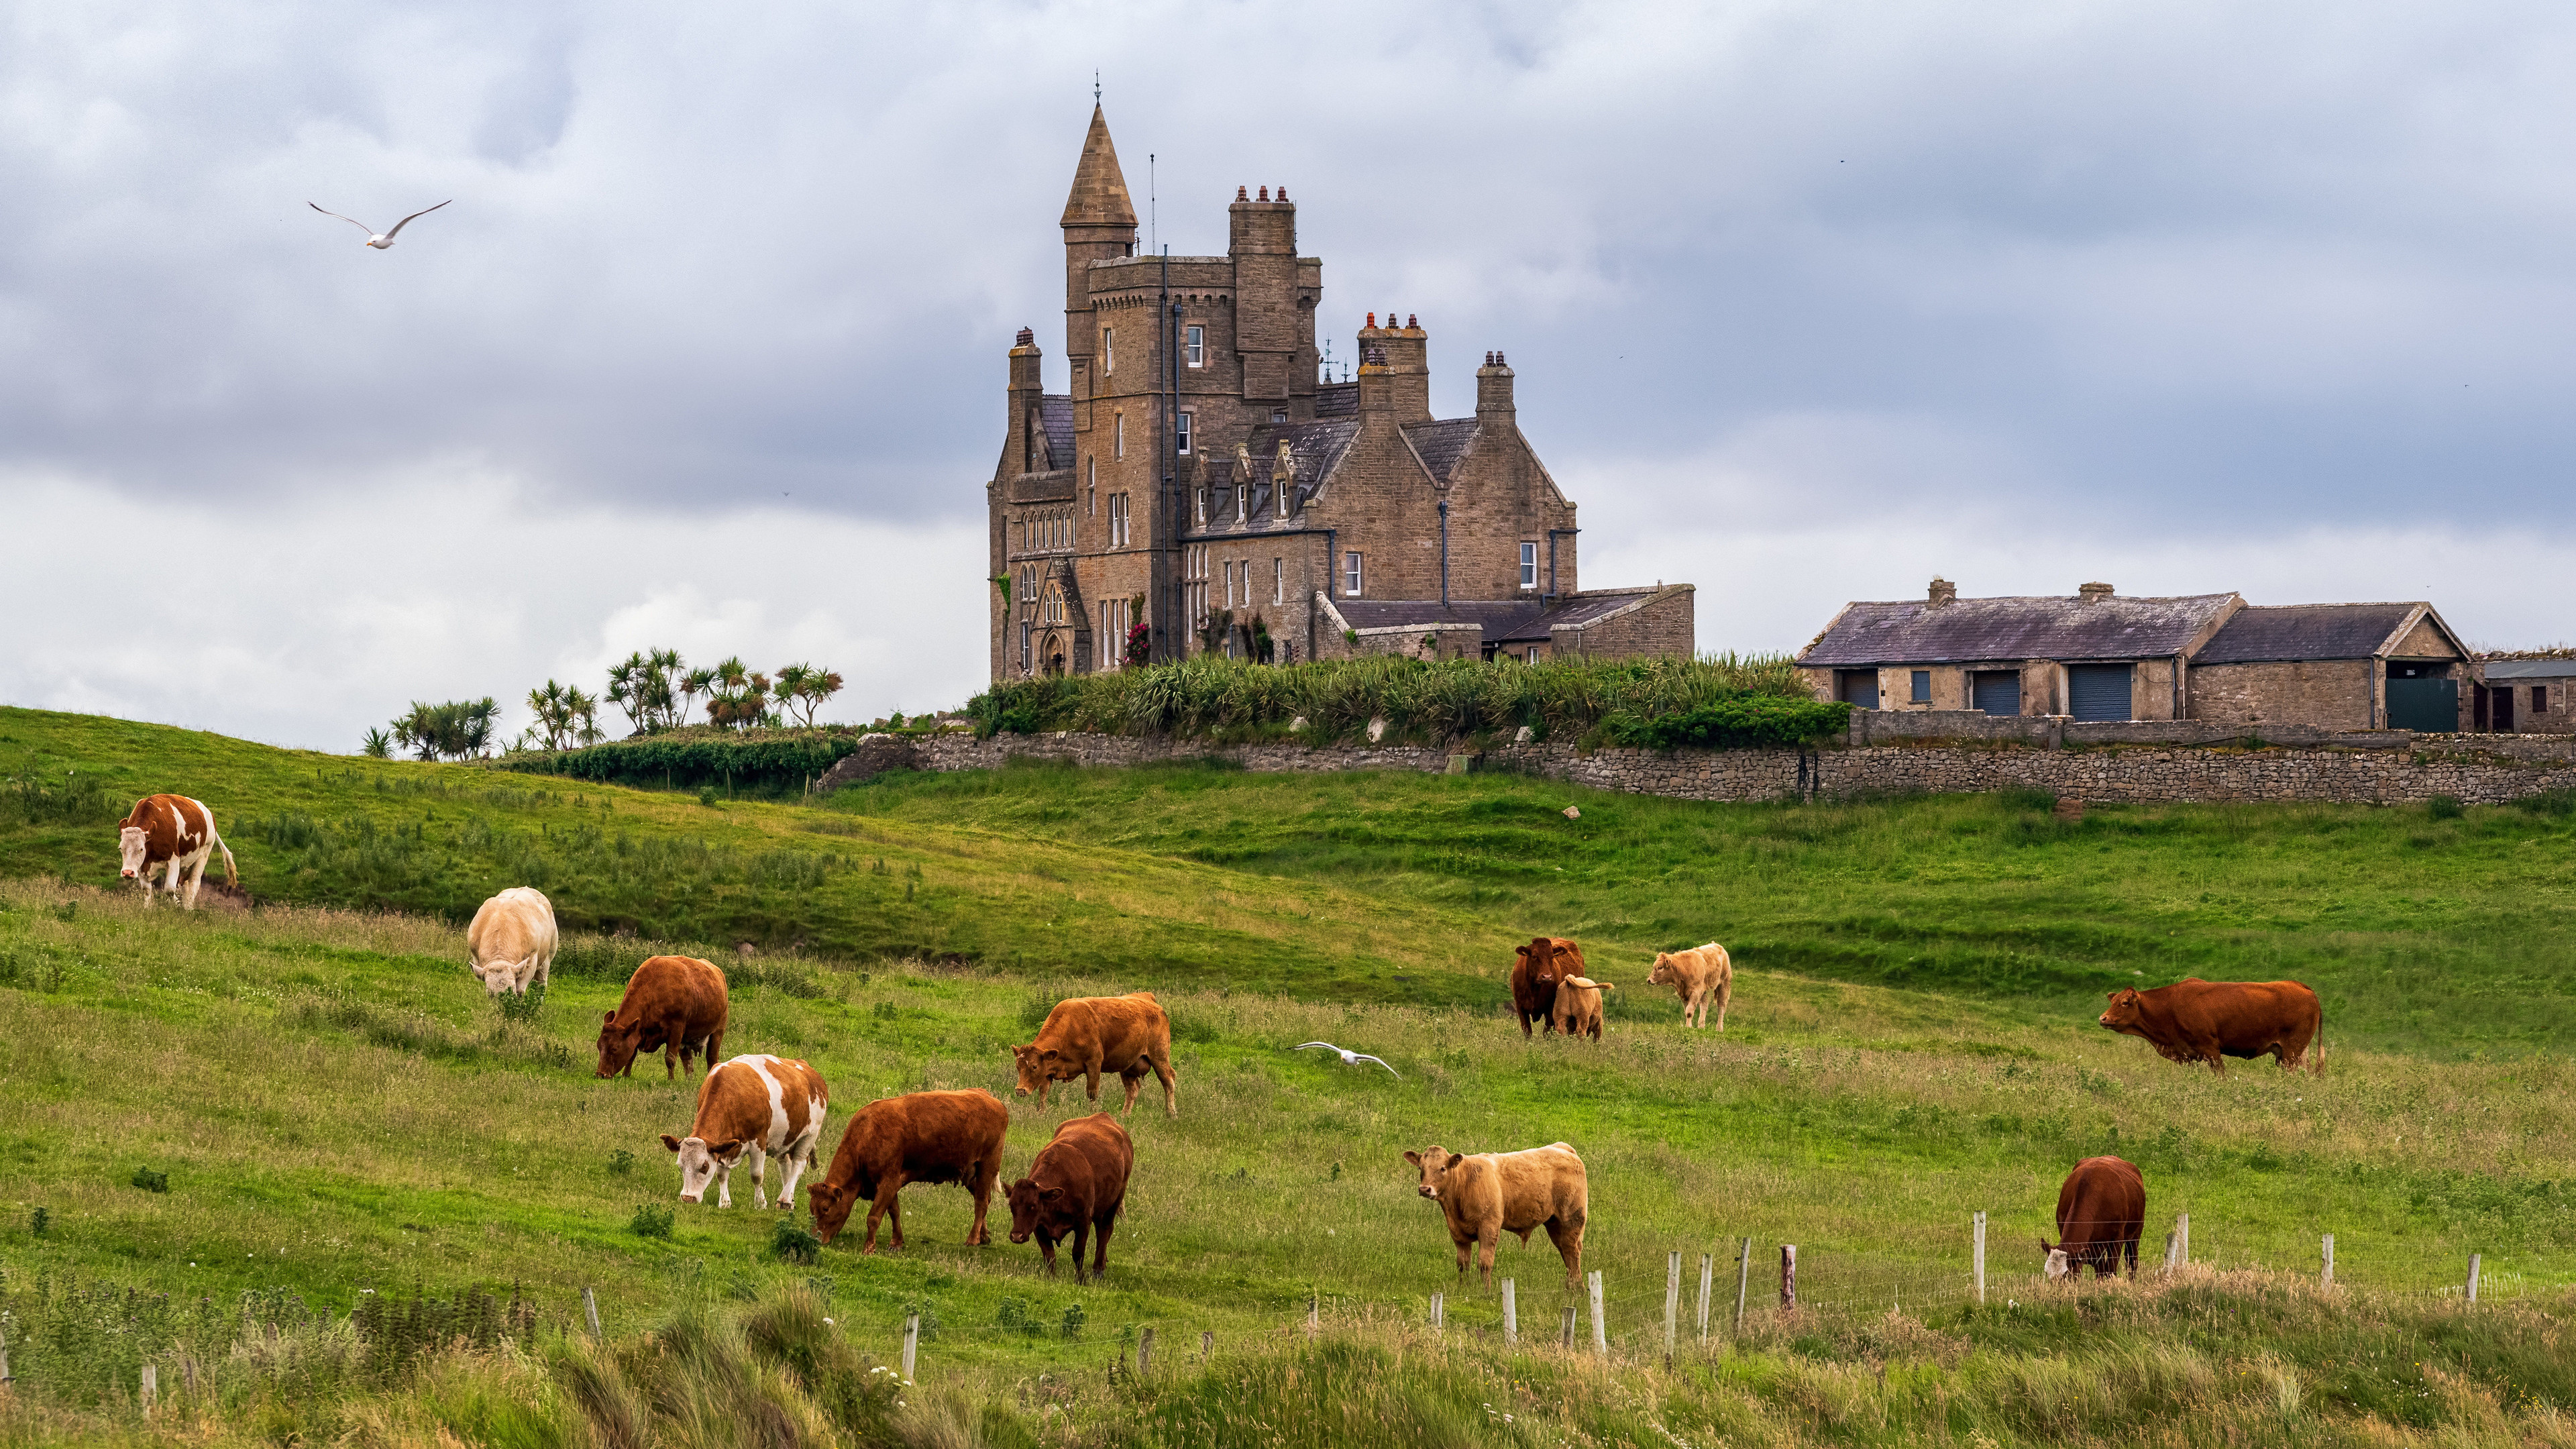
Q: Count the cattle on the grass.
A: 13